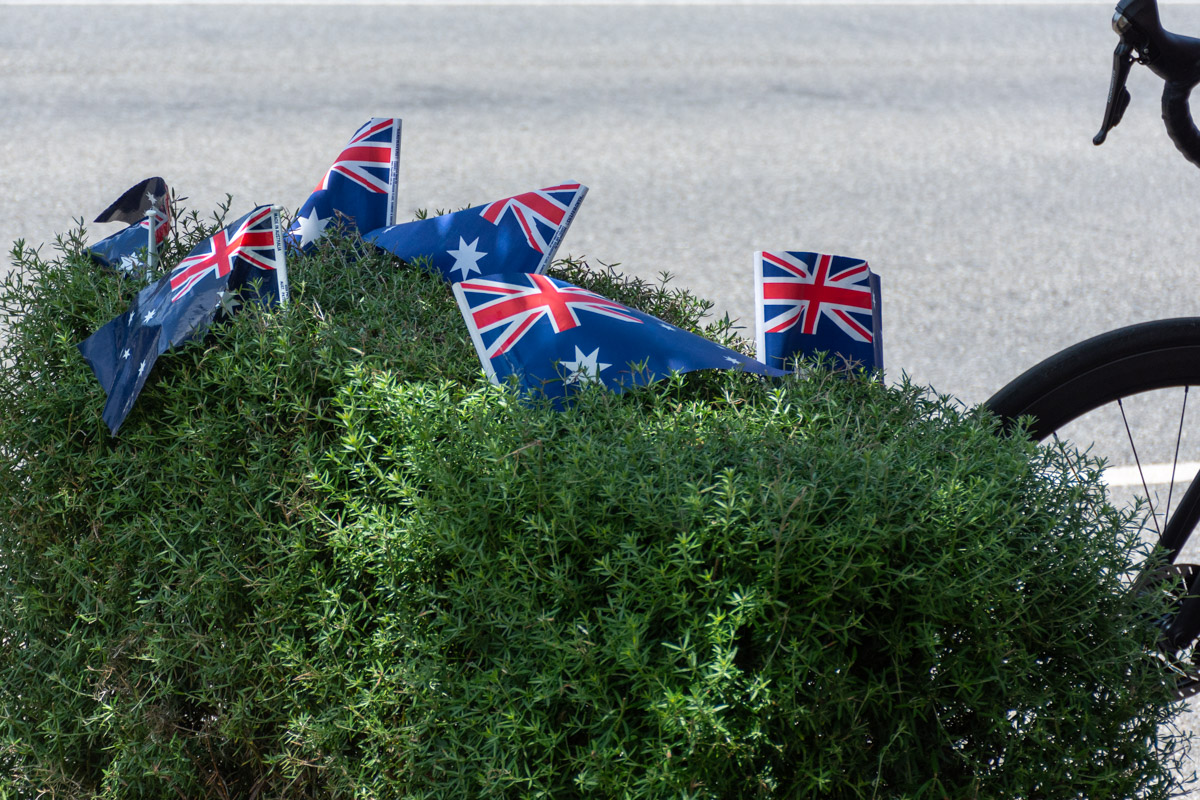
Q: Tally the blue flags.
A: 6